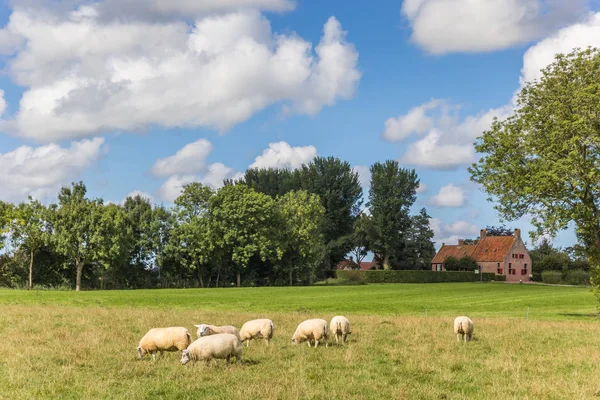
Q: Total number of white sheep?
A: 7